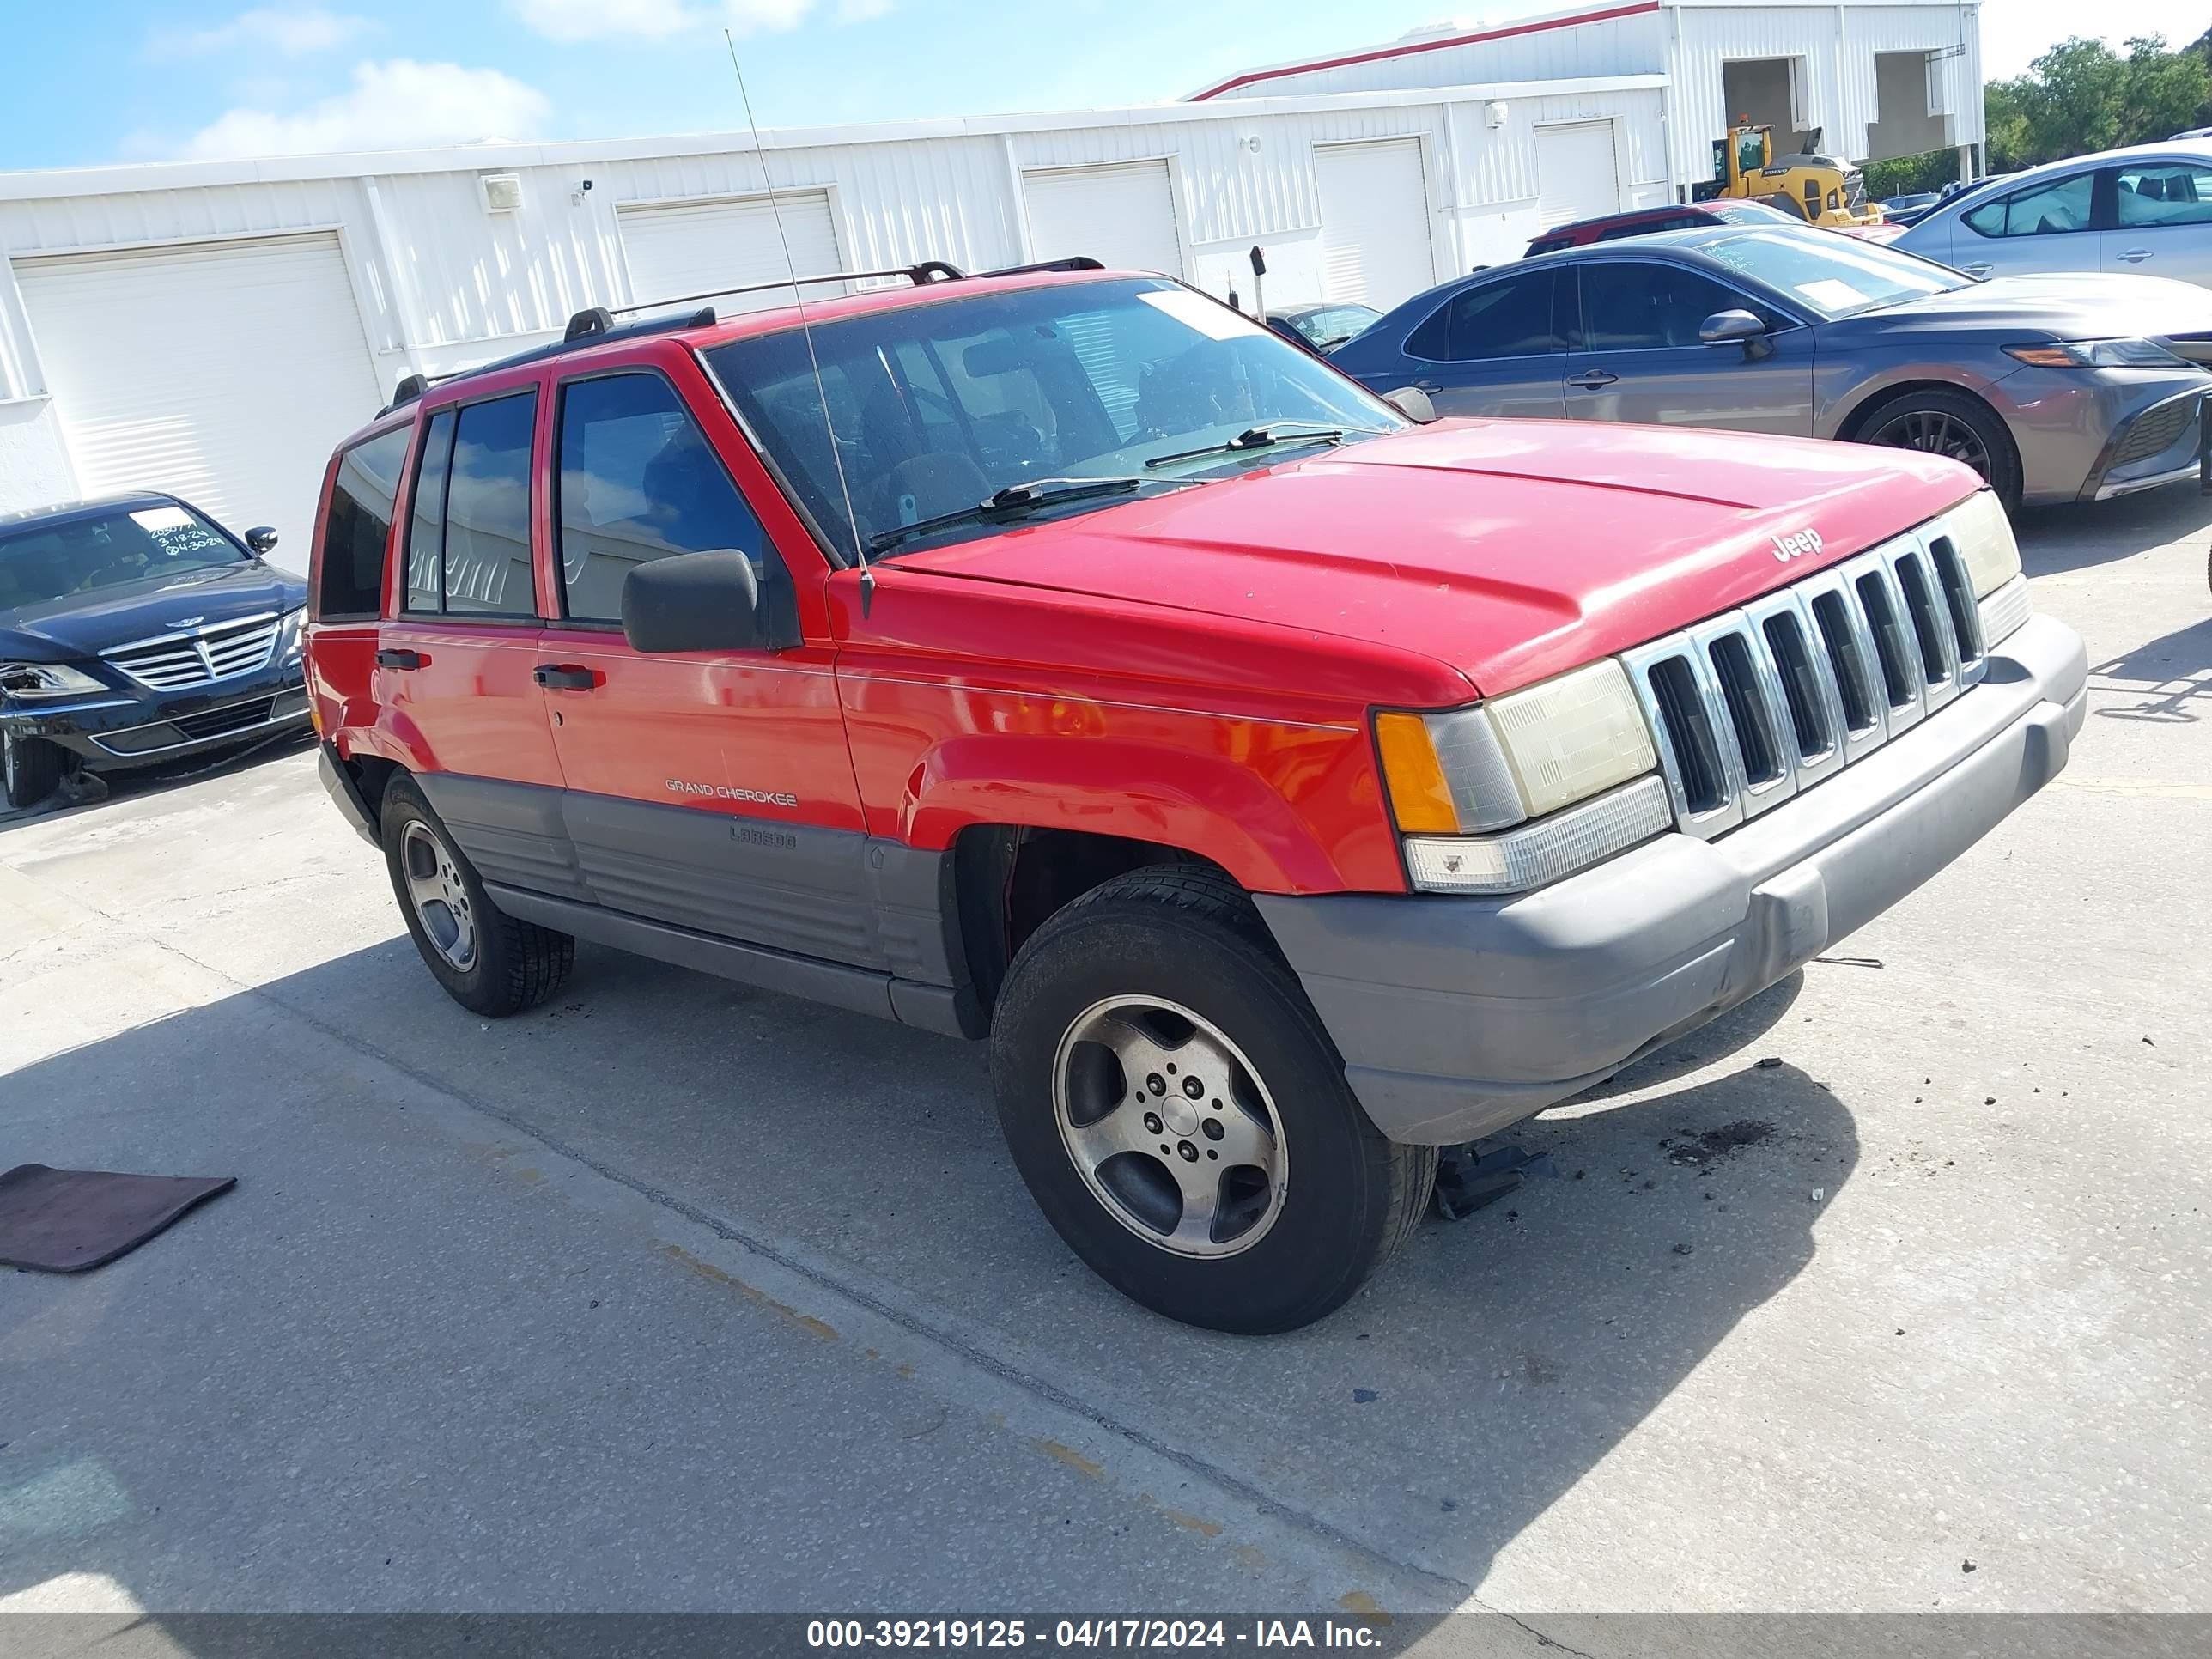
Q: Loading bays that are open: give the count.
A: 2